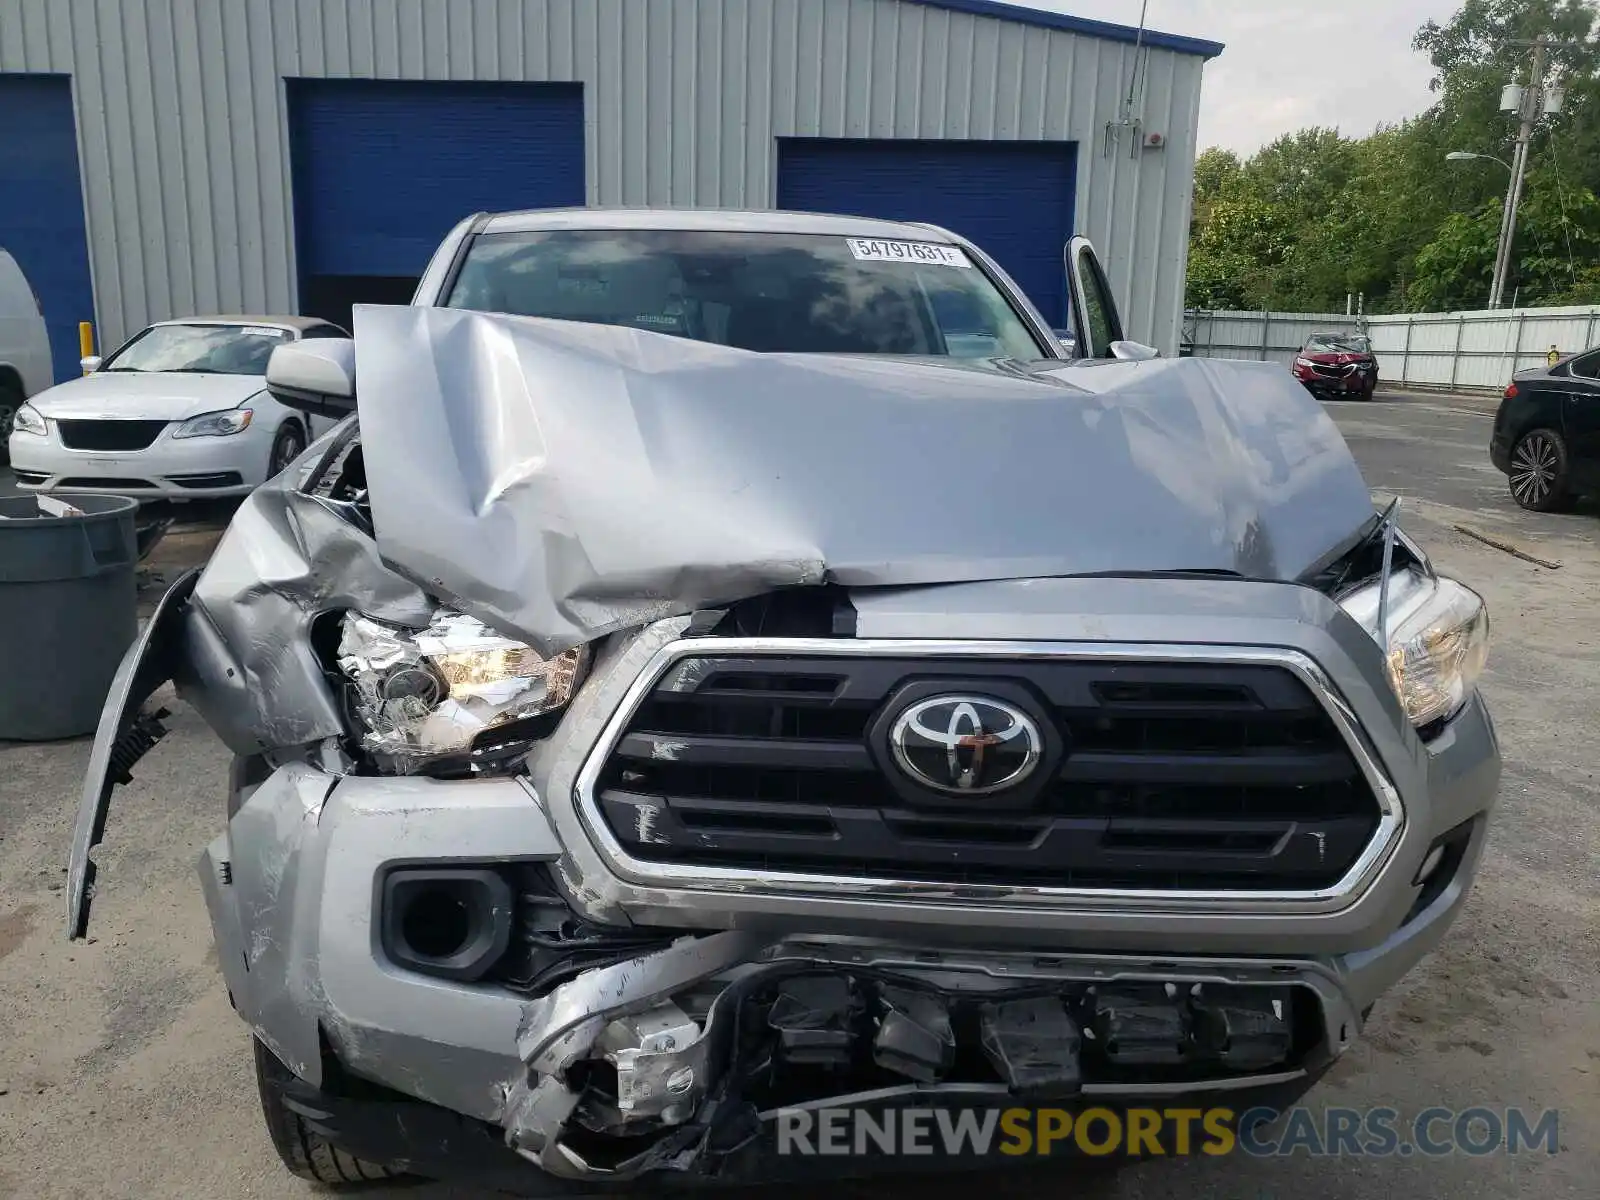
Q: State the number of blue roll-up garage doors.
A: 3